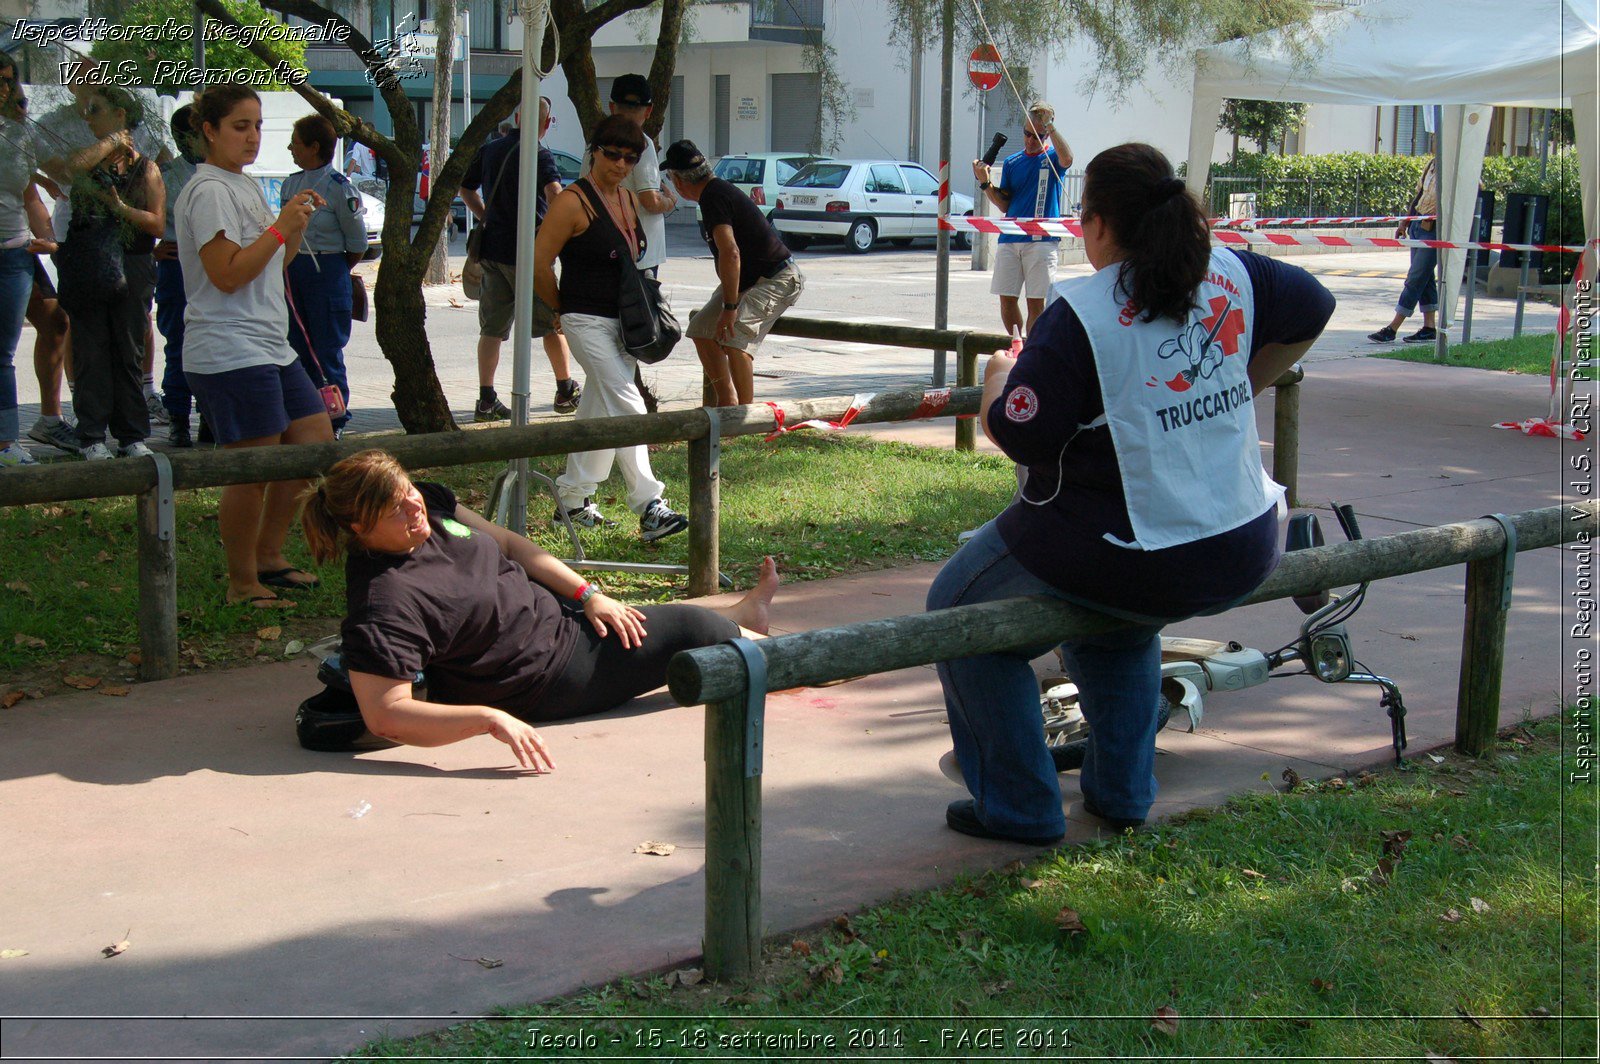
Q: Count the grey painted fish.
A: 0